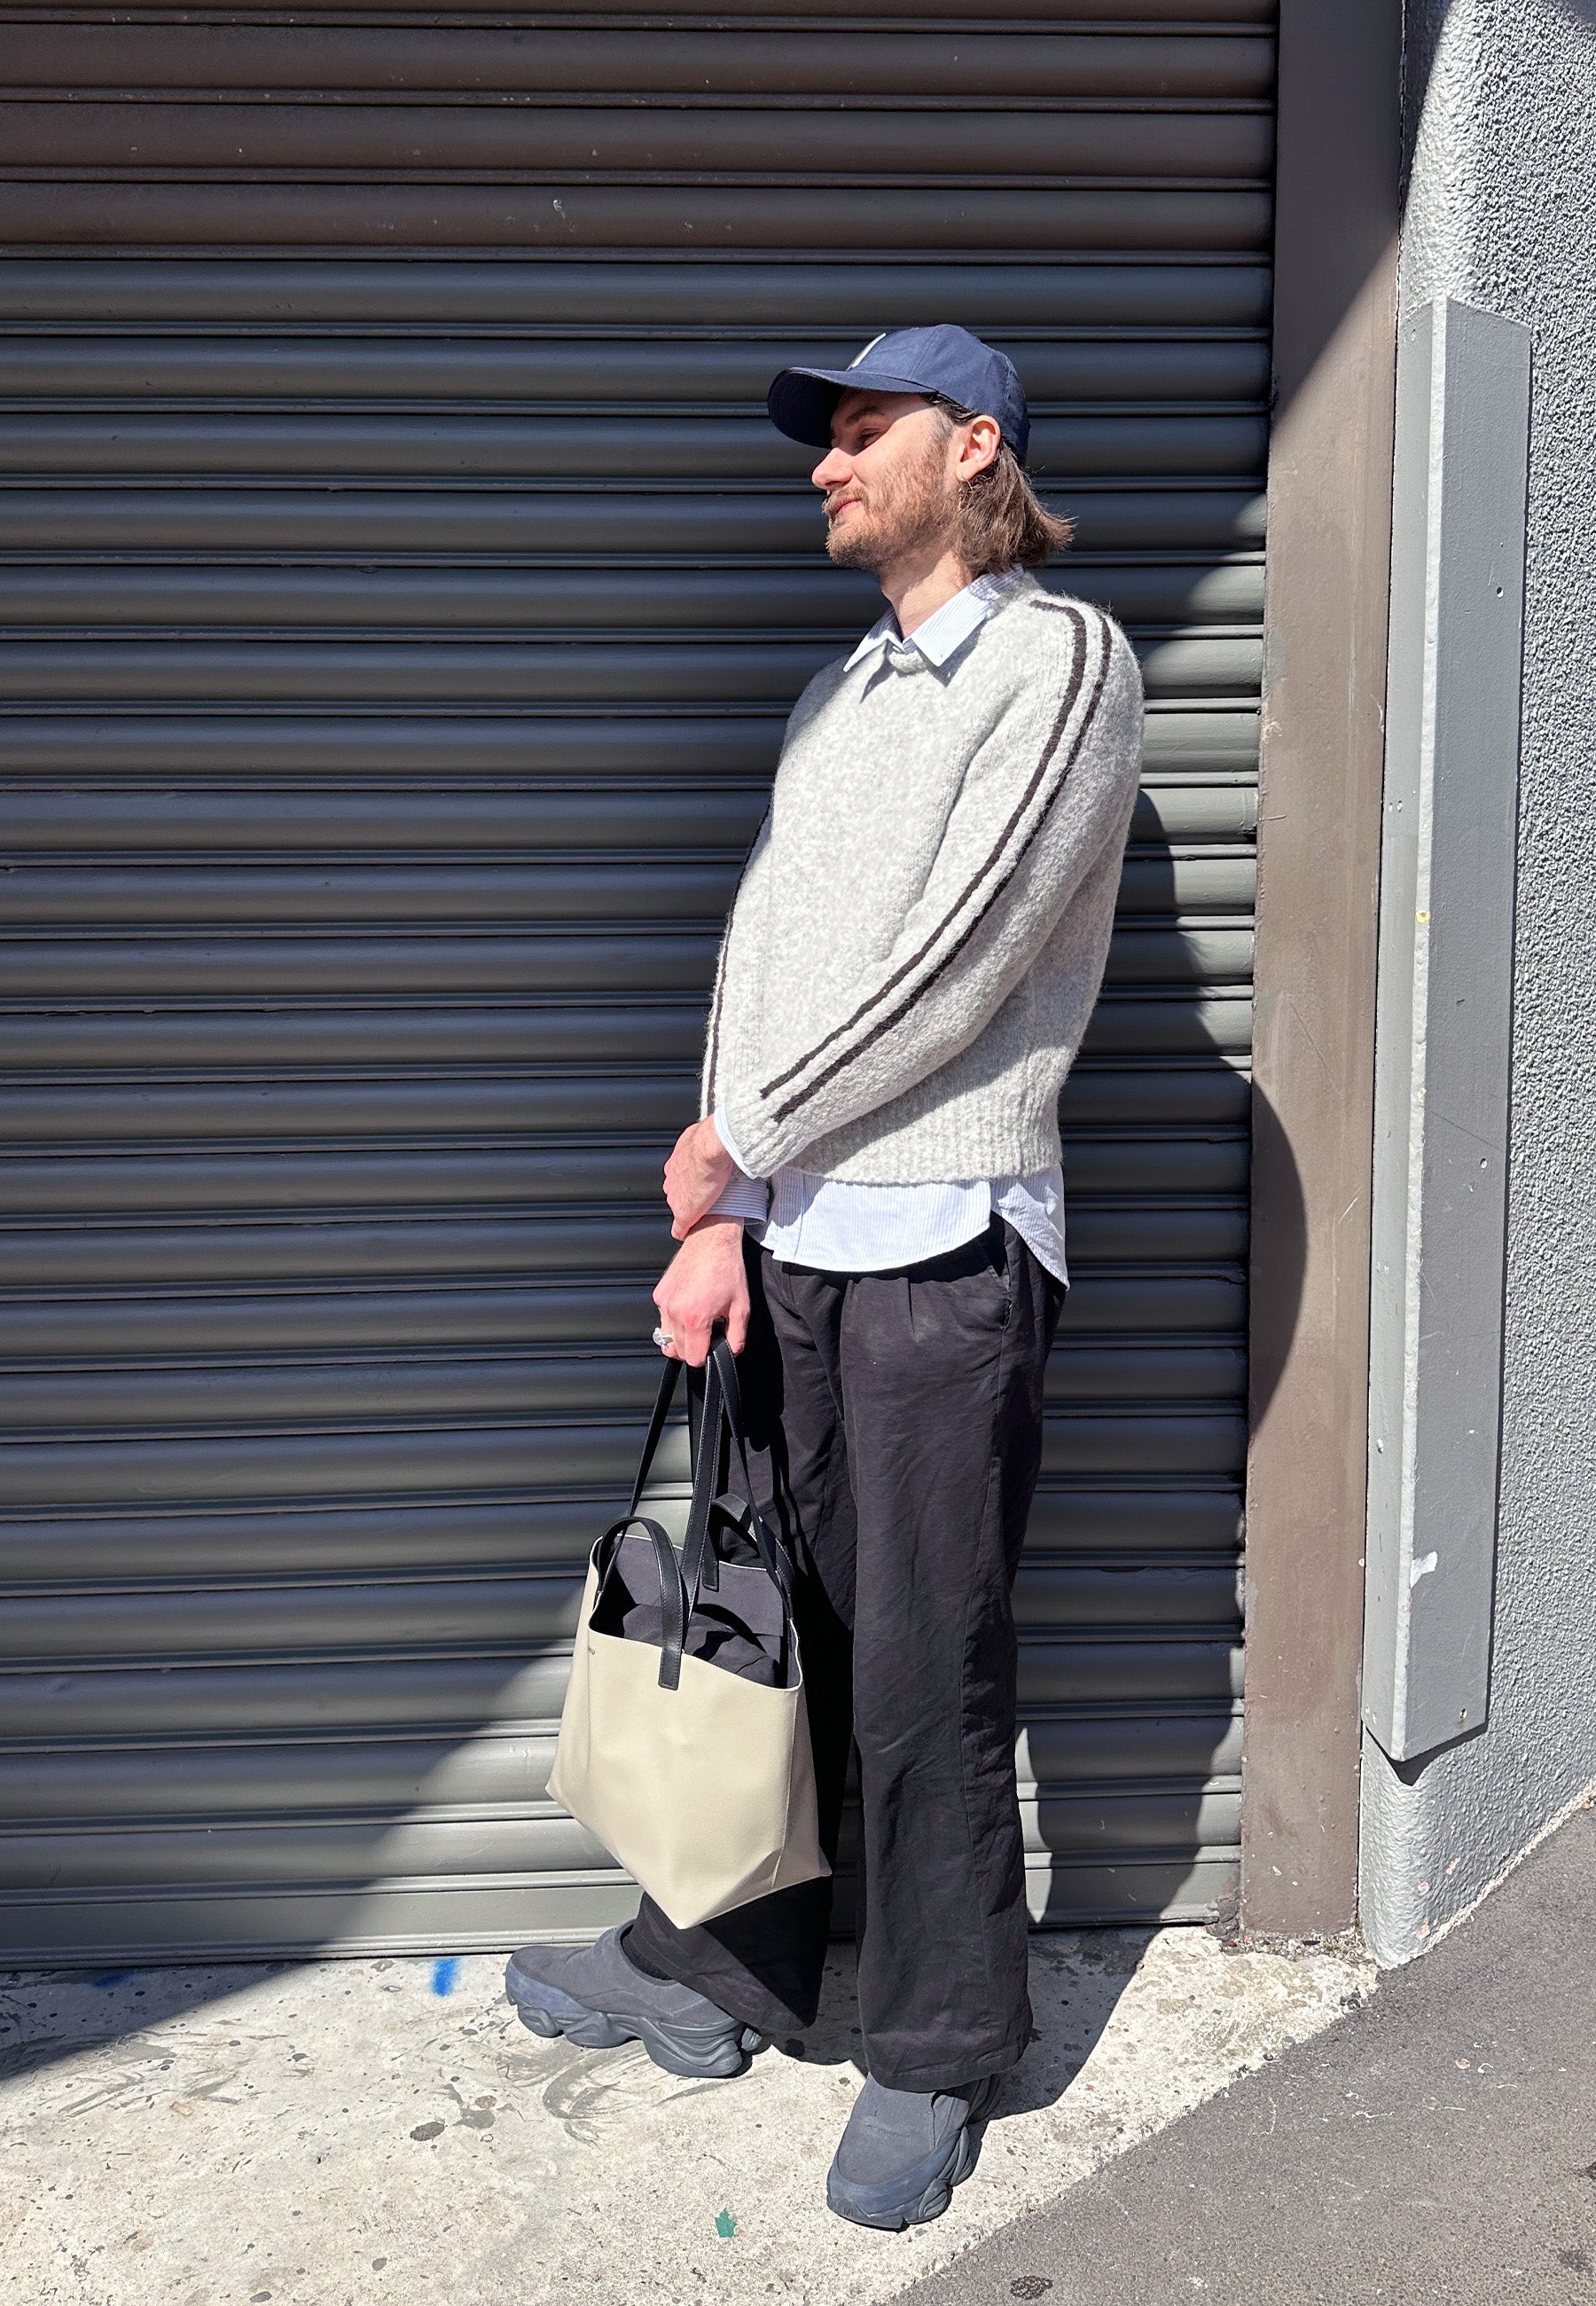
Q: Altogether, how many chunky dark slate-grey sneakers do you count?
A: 2